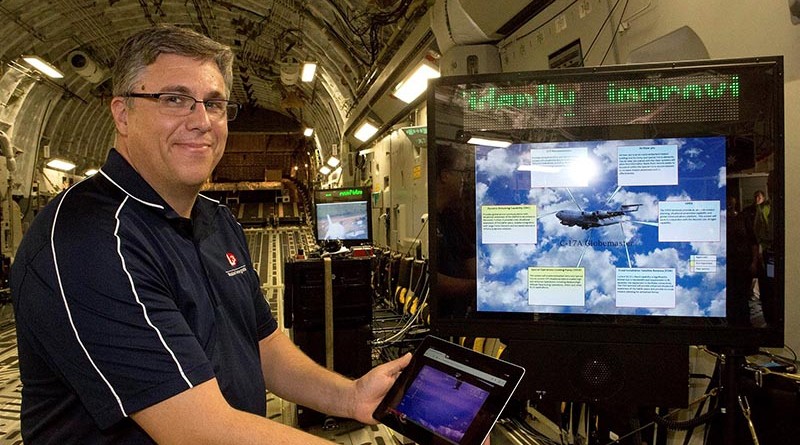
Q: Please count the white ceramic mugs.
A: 0